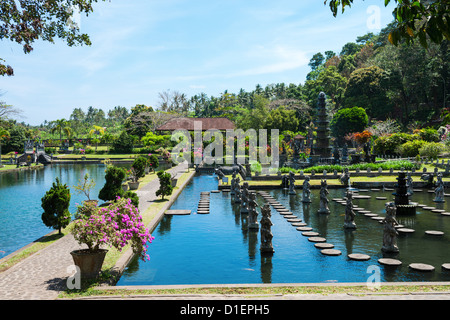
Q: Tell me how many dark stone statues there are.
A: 12